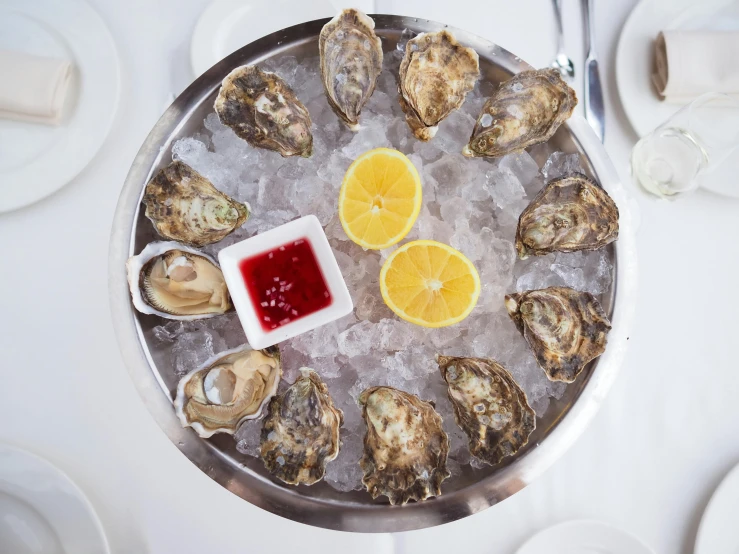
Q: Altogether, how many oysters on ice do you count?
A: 12